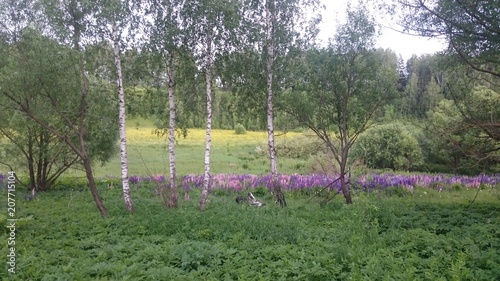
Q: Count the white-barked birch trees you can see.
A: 4